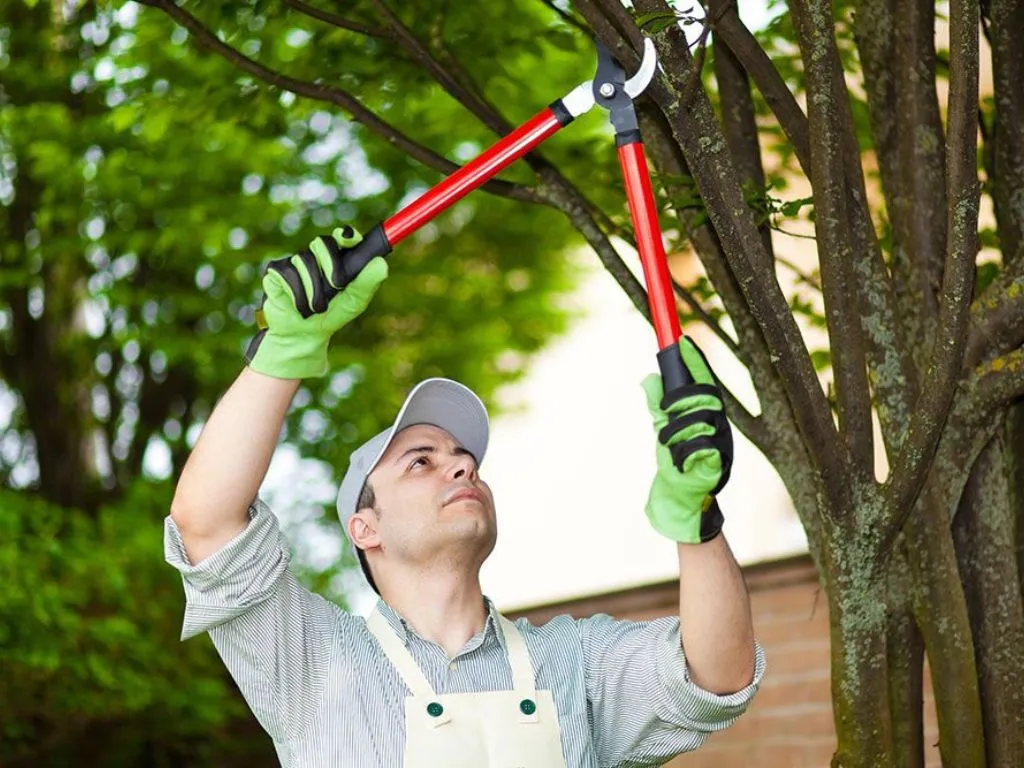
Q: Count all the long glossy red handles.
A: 2